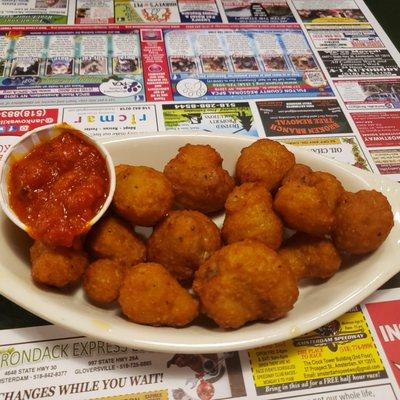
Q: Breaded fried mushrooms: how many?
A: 13